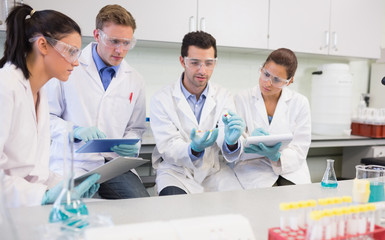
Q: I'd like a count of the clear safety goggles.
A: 4